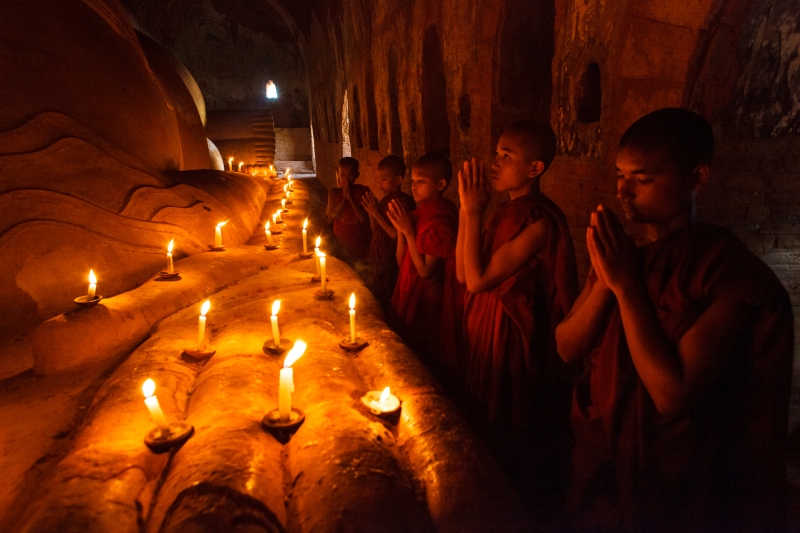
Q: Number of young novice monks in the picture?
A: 5